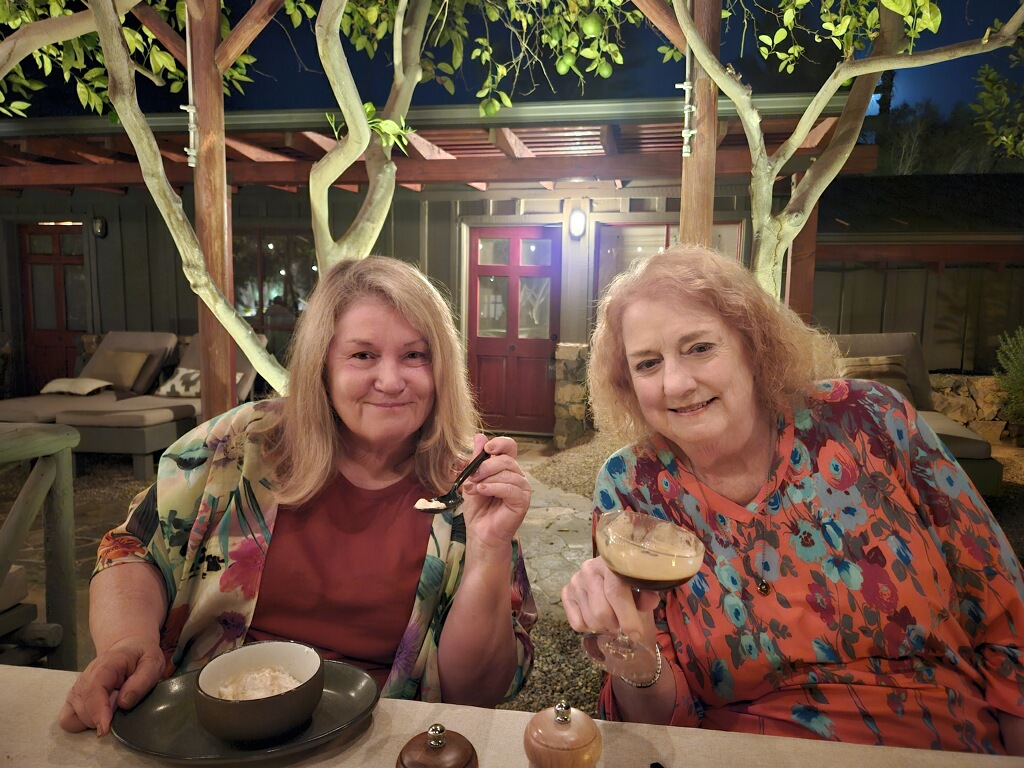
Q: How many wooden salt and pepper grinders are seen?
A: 2